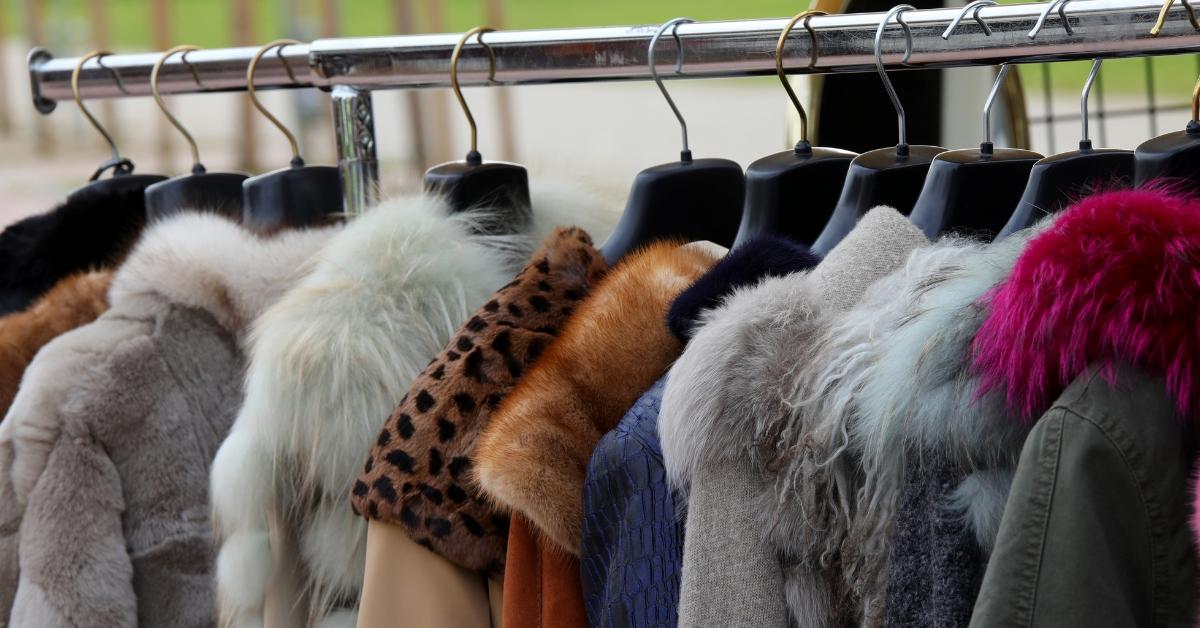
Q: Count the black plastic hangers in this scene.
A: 10